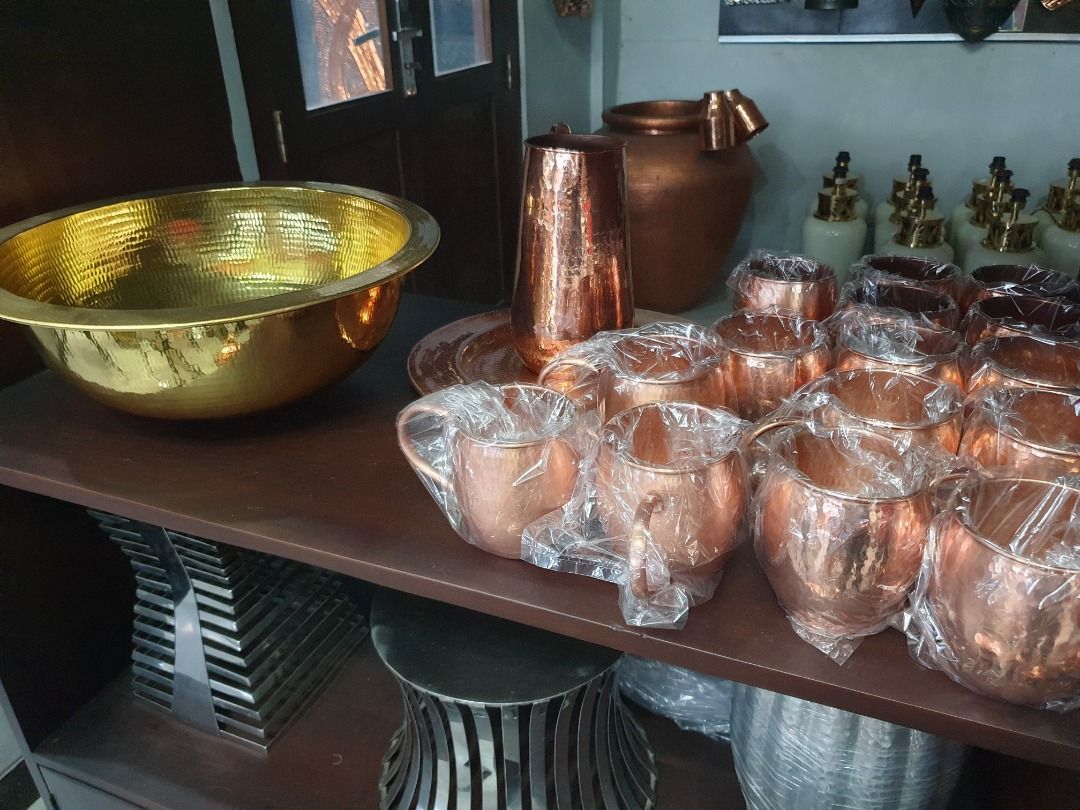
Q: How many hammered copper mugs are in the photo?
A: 15